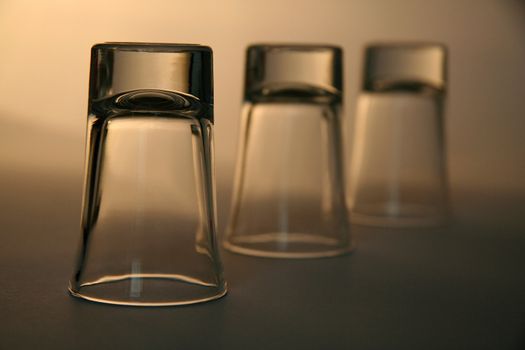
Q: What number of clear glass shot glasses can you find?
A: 3